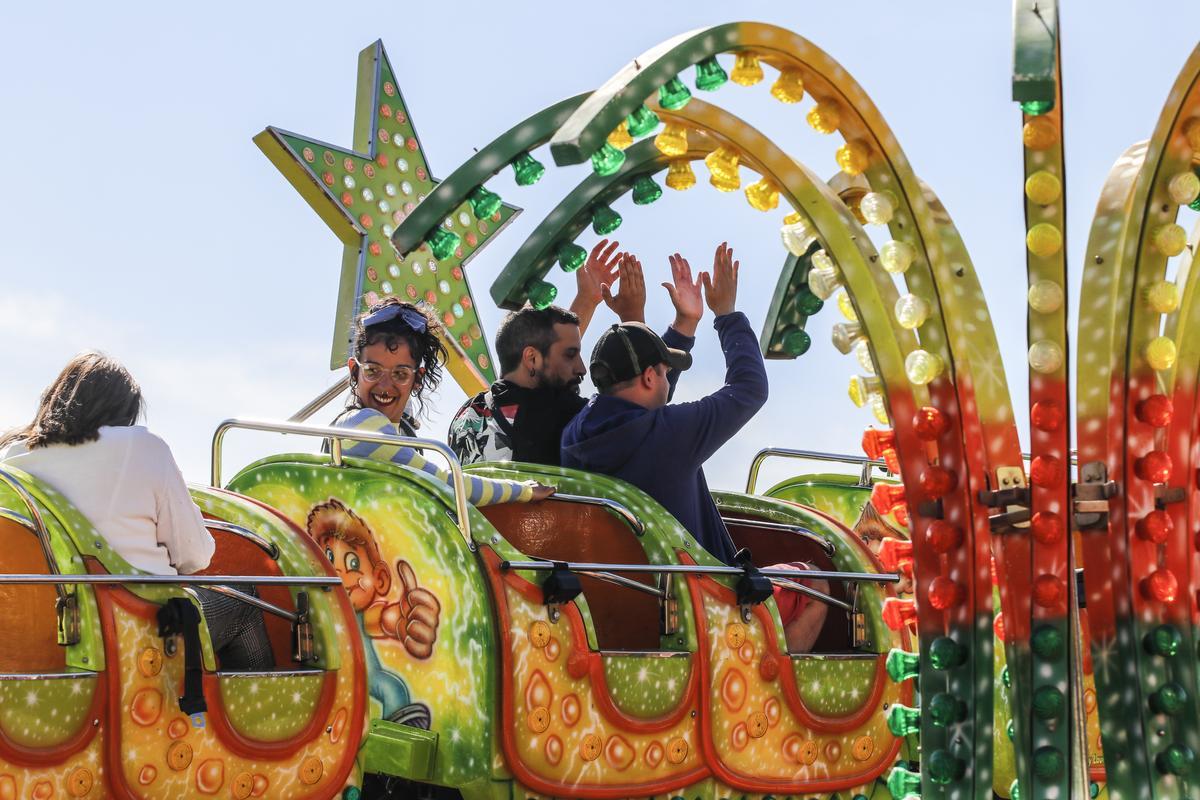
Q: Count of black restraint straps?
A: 3